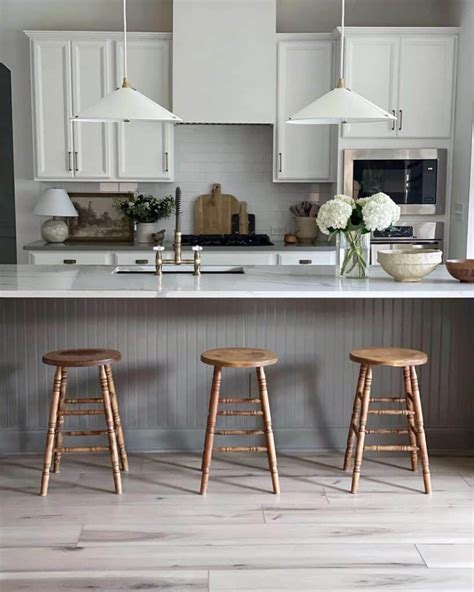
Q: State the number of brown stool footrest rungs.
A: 12